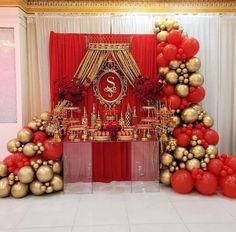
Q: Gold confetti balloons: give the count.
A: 0